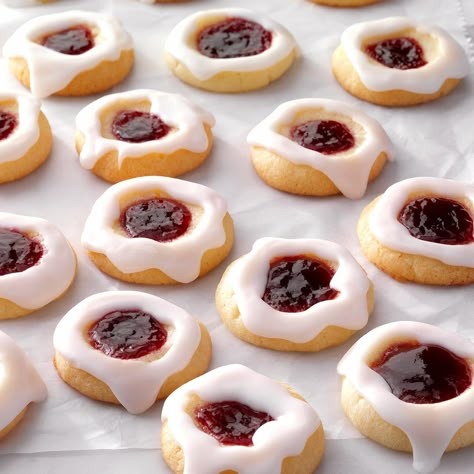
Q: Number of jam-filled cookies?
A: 13